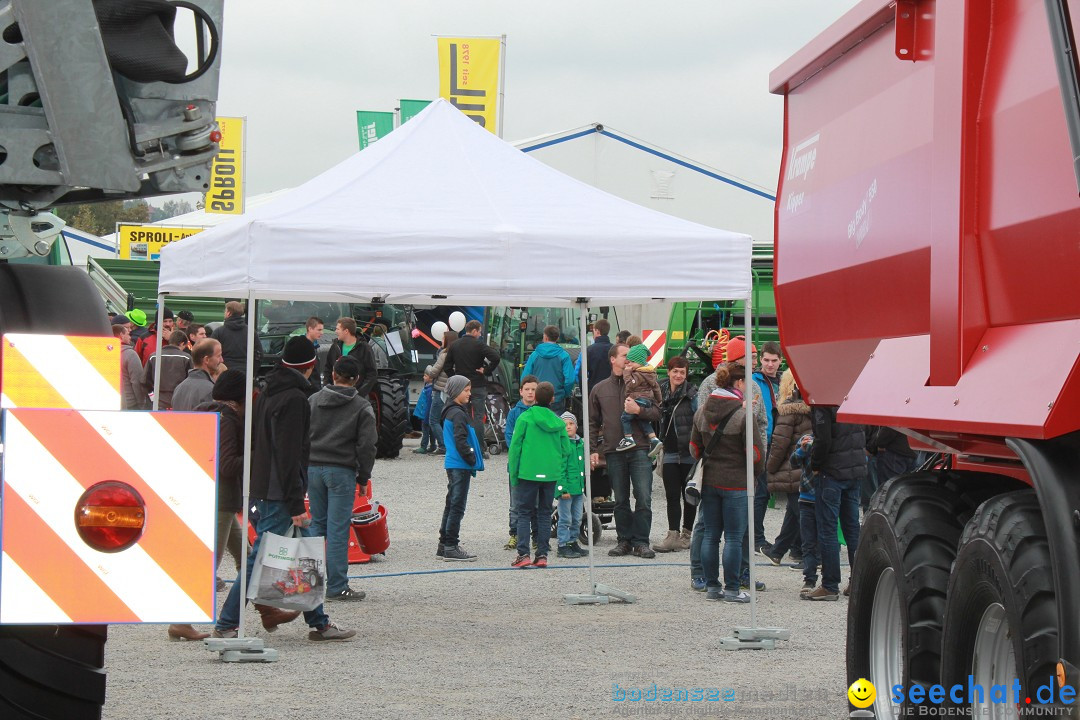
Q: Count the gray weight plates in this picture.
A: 6